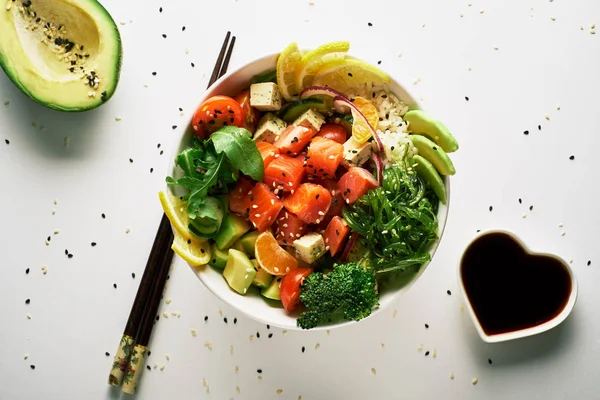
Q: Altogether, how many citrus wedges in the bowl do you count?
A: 7